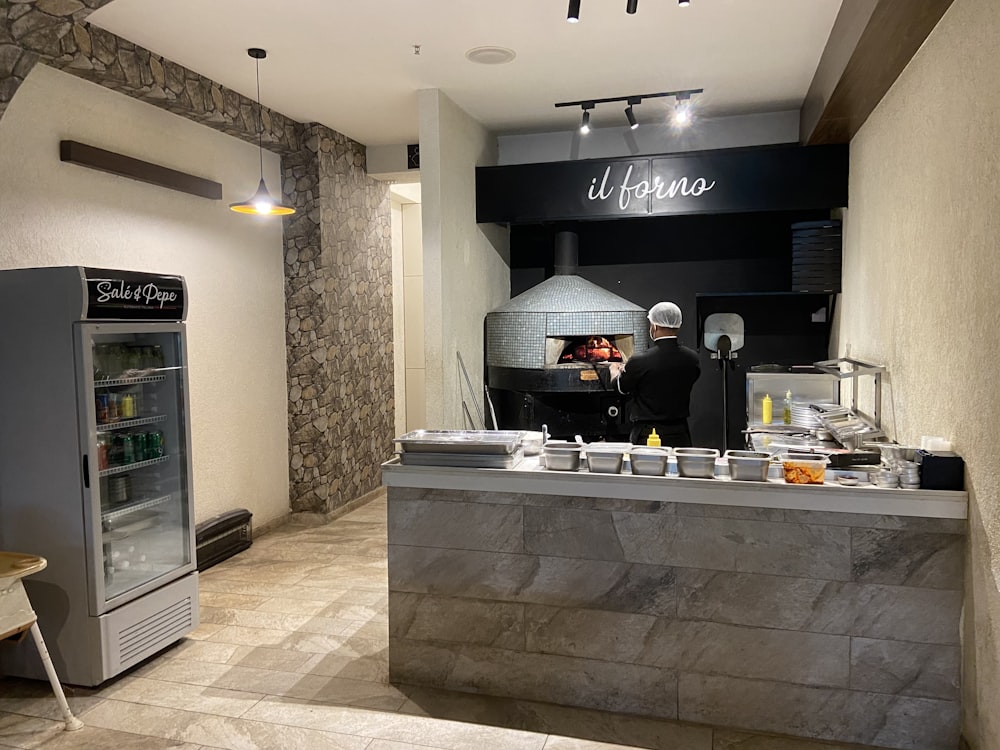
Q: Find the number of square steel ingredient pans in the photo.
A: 5